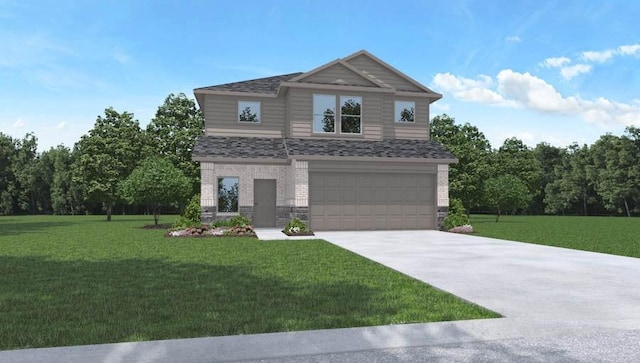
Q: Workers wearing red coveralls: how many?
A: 0